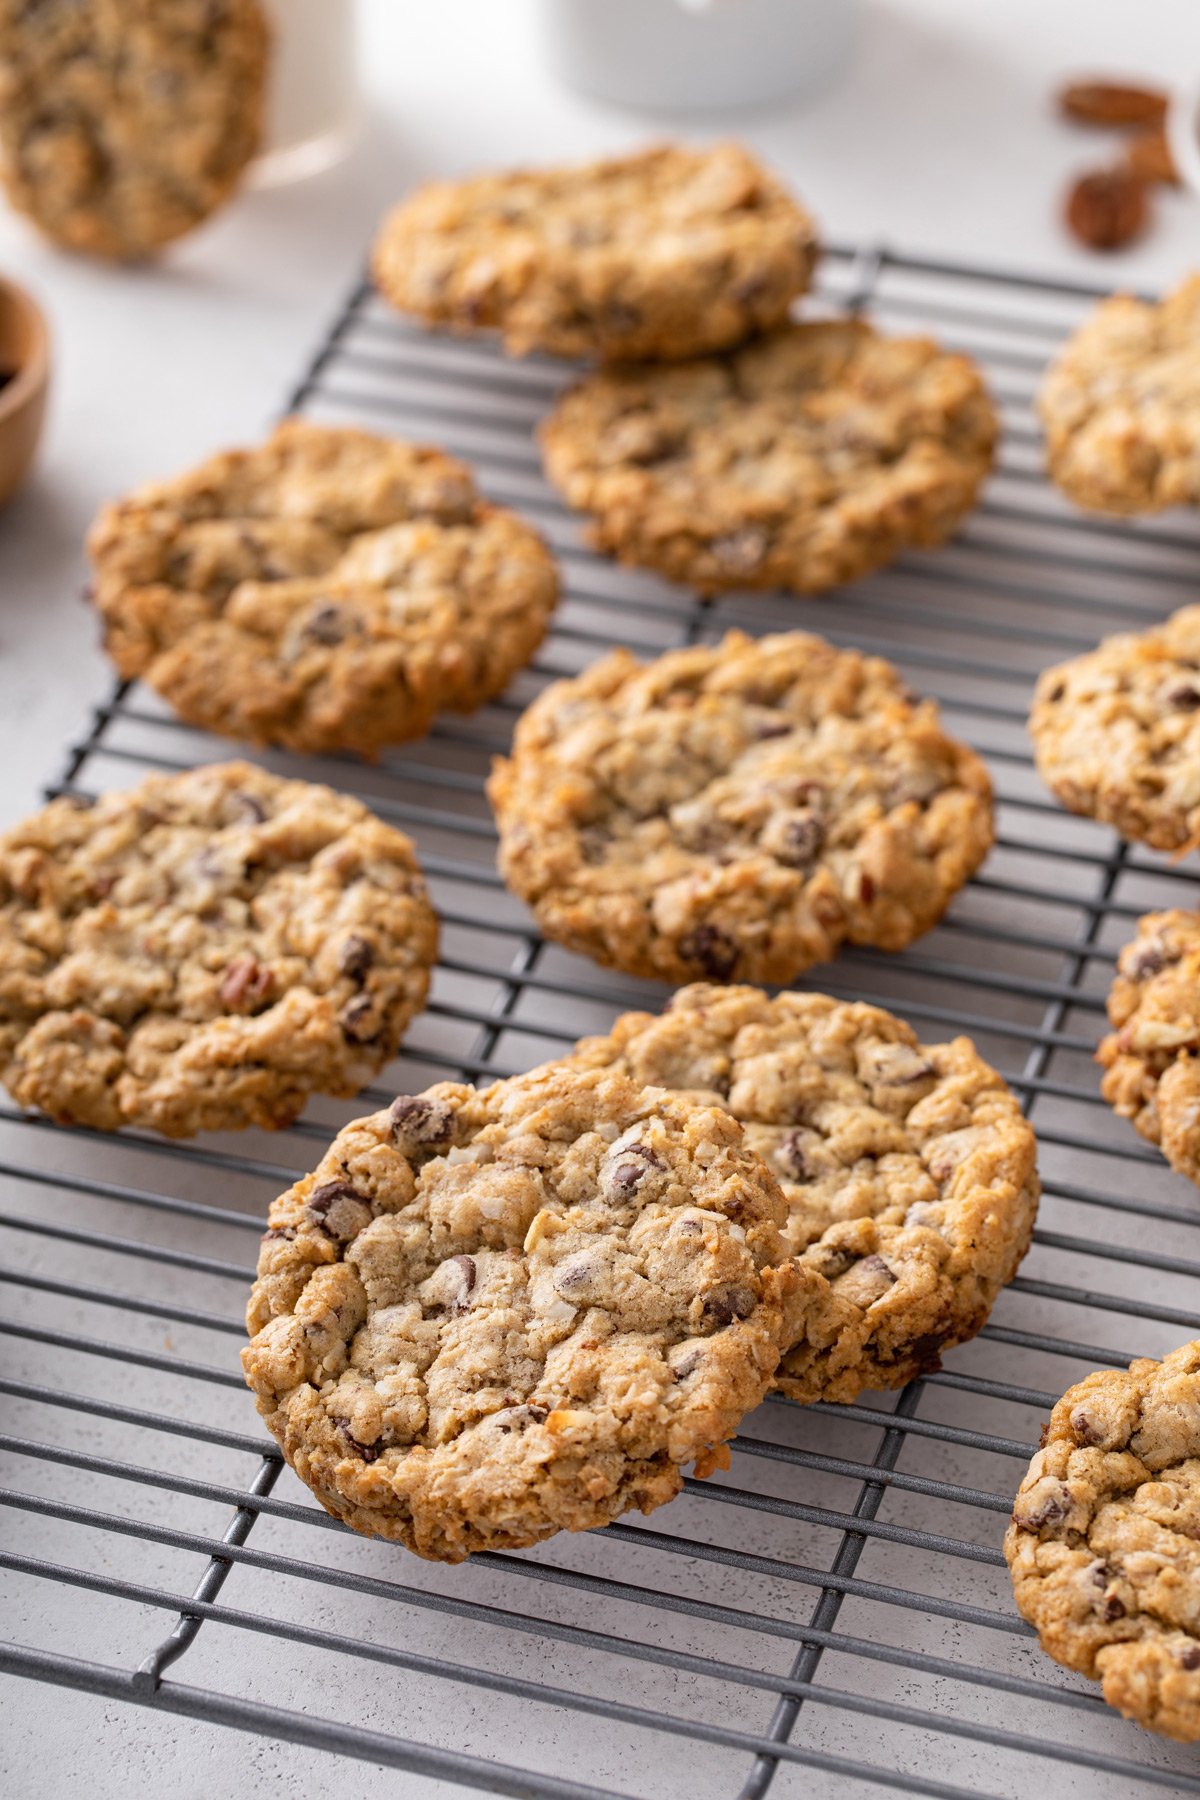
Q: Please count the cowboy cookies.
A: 12